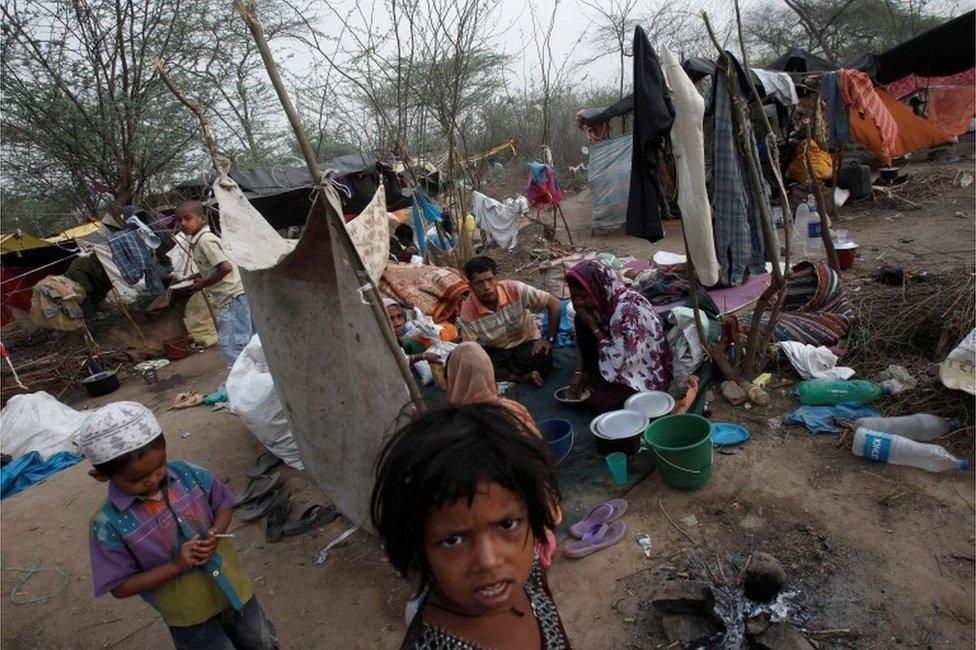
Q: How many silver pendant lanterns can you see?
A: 0